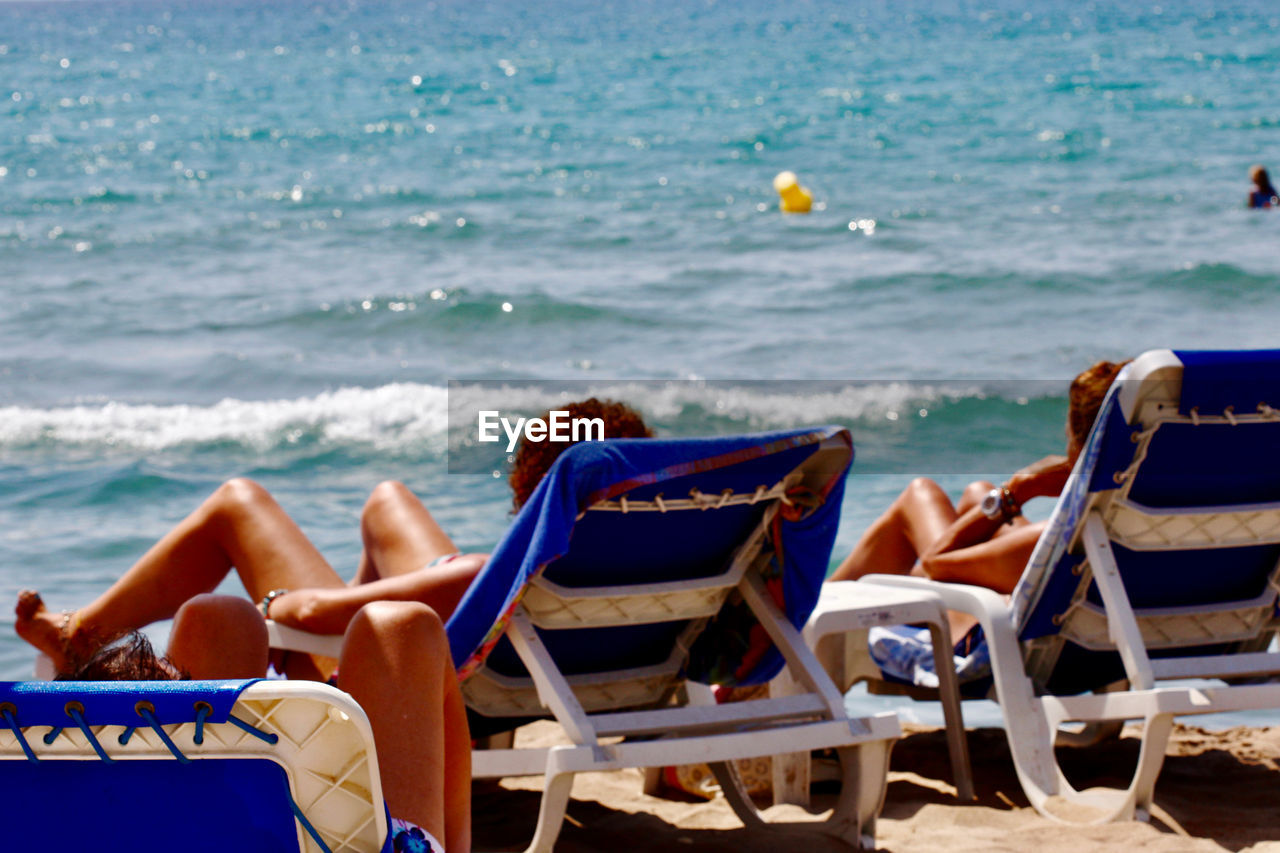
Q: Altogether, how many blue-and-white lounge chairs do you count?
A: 3